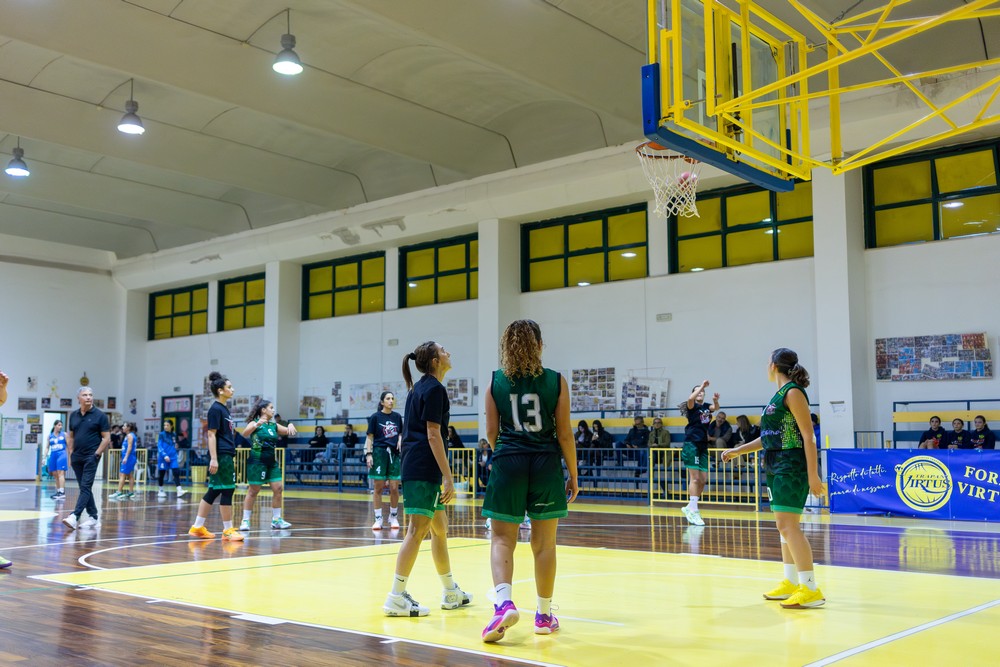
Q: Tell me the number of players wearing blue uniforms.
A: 3